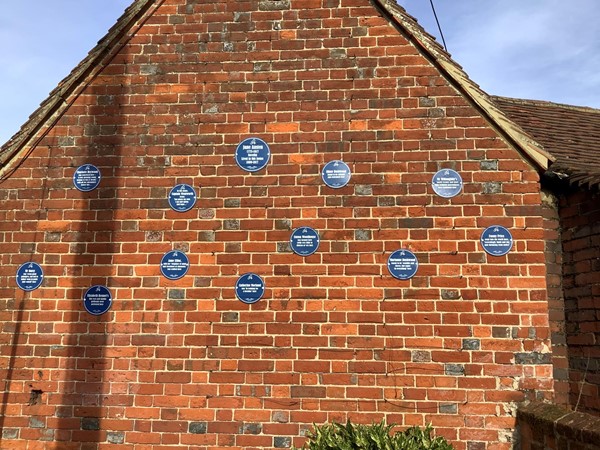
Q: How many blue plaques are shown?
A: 12